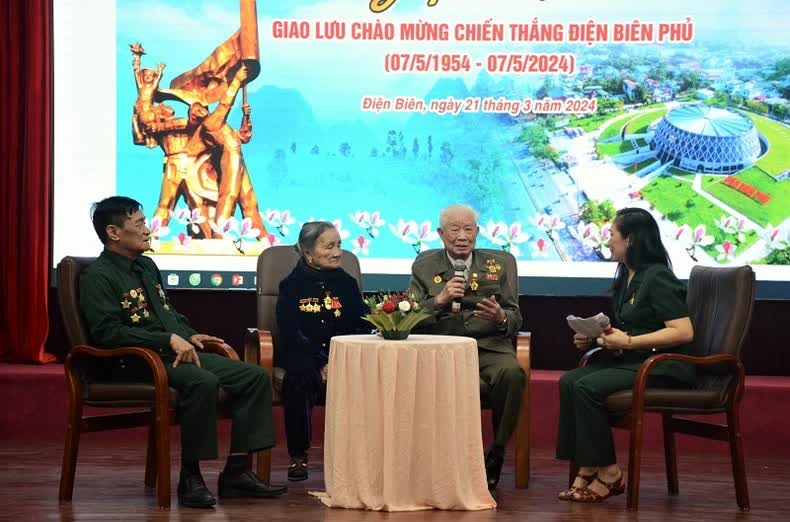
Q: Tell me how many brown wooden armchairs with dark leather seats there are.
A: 4